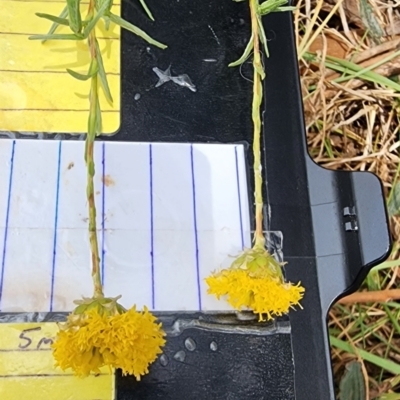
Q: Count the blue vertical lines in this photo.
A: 6